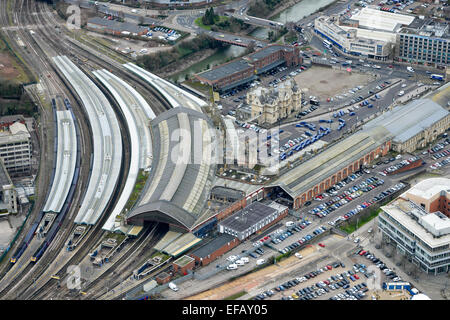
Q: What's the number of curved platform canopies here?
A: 4